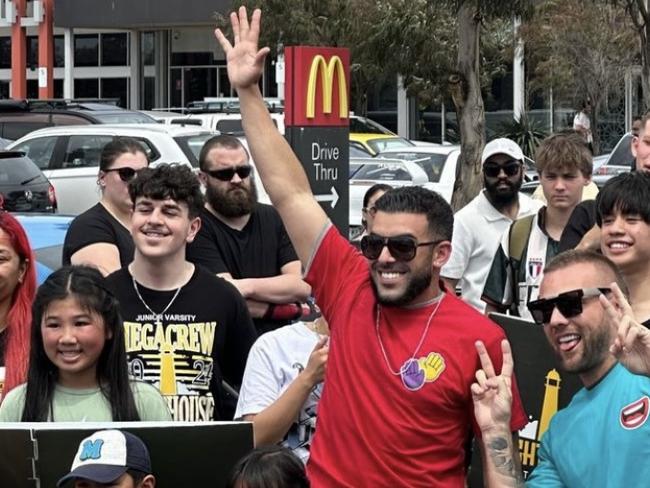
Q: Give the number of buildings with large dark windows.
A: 1